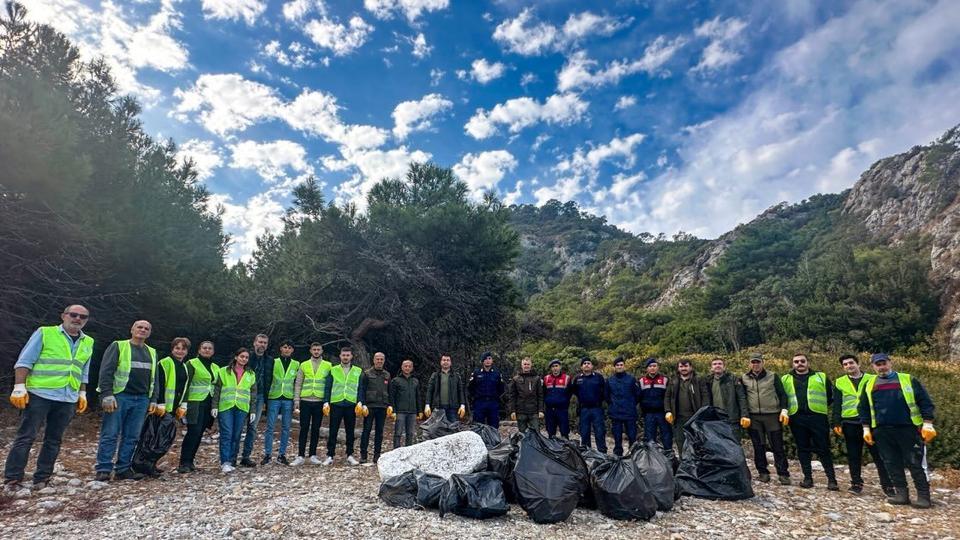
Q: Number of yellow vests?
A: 11